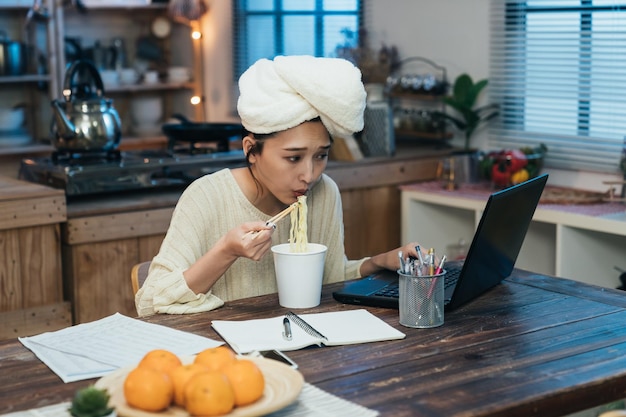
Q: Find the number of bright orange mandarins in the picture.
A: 6